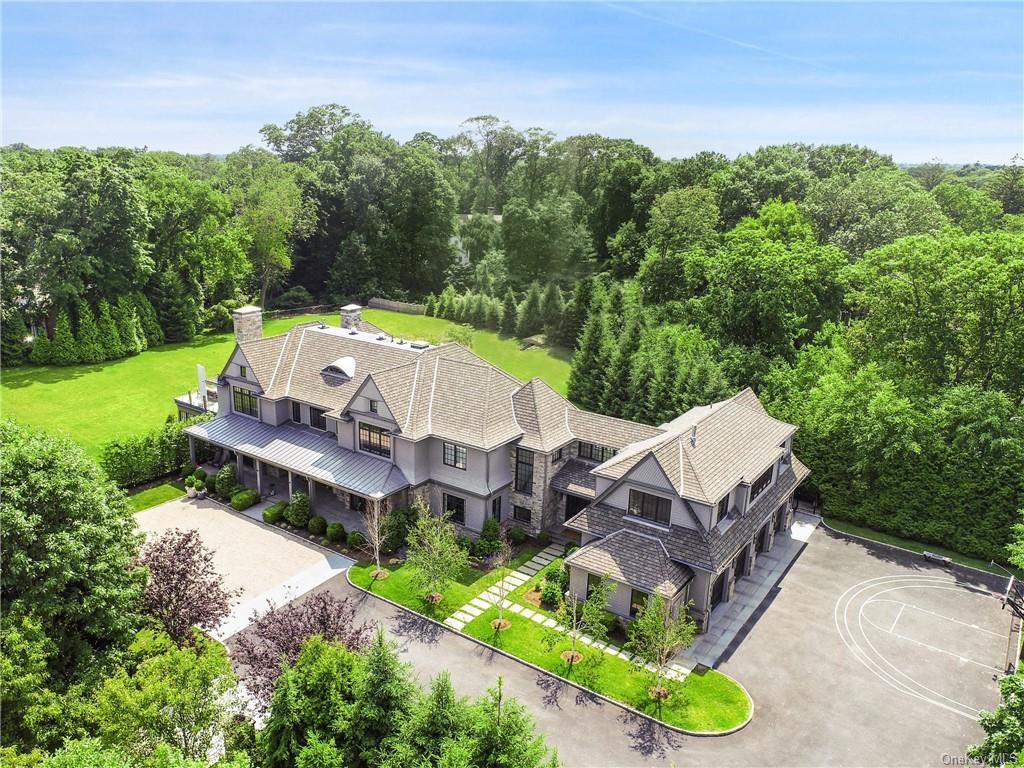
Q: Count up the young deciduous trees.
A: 5